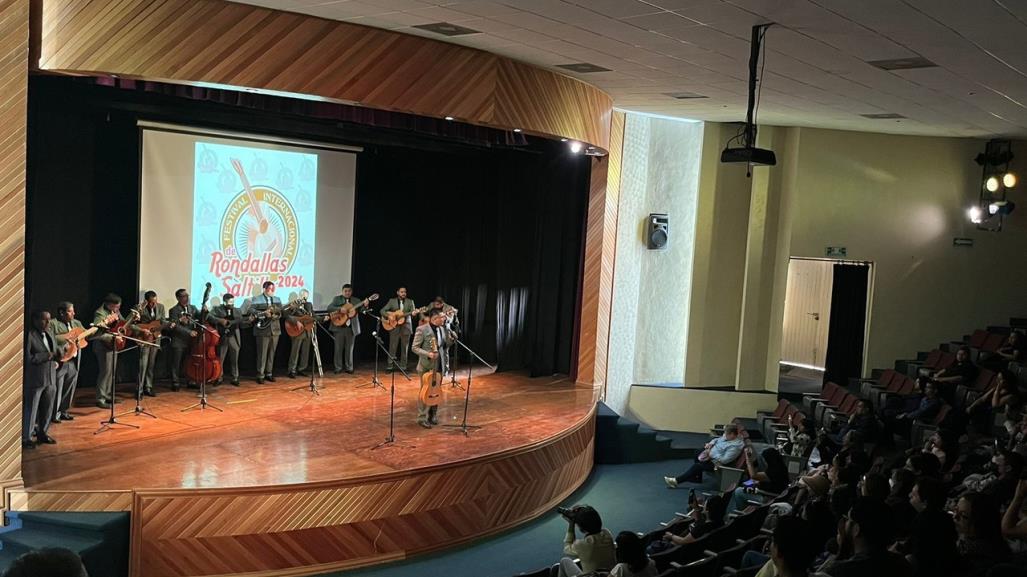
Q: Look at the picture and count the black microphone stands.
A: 8